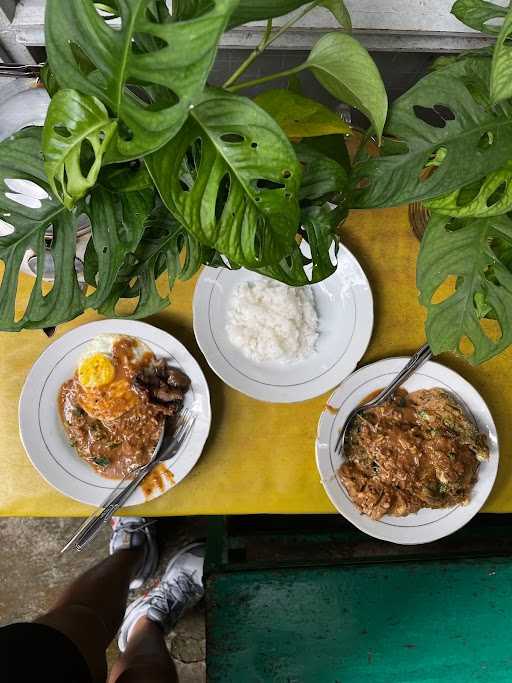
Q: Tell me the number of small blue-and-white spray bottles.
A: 0